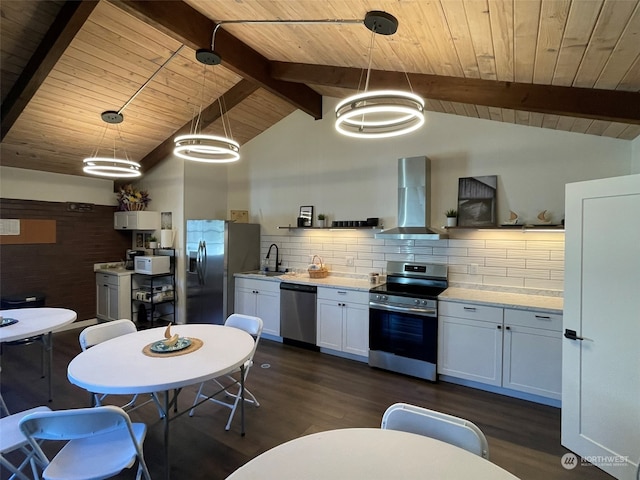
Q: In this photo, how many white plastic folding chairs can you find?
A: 5